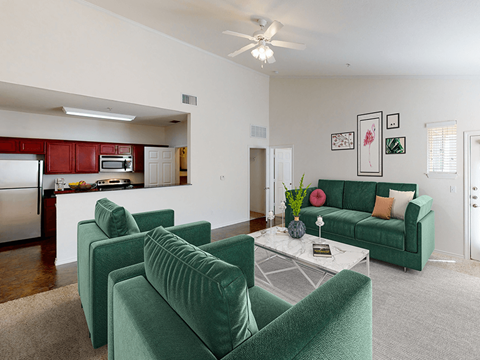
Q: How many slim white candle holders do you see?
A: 3